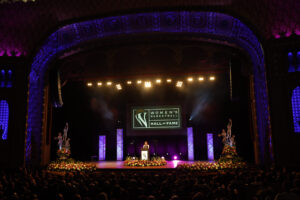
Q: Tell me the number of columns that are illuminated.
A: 4